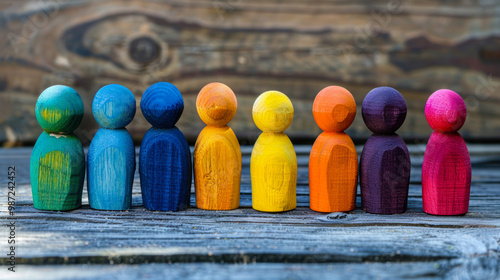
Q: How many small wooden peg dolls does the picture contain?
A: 8